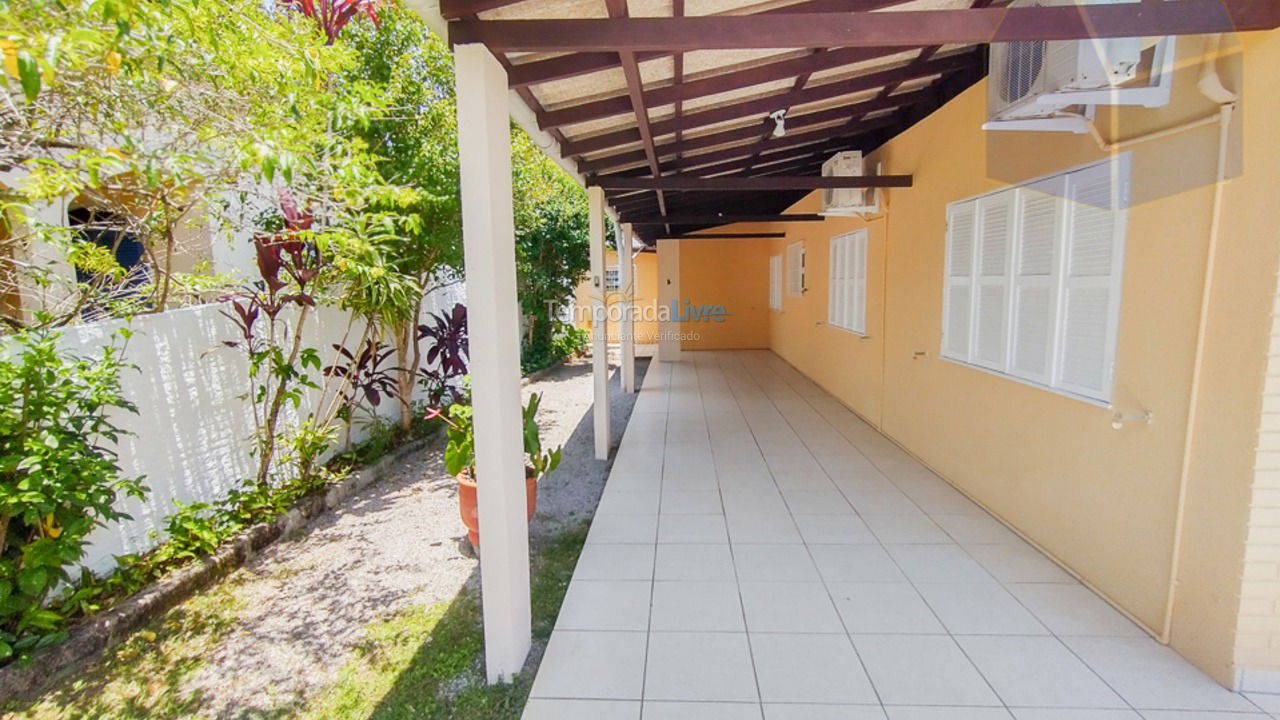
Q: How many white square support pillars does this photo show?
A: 3